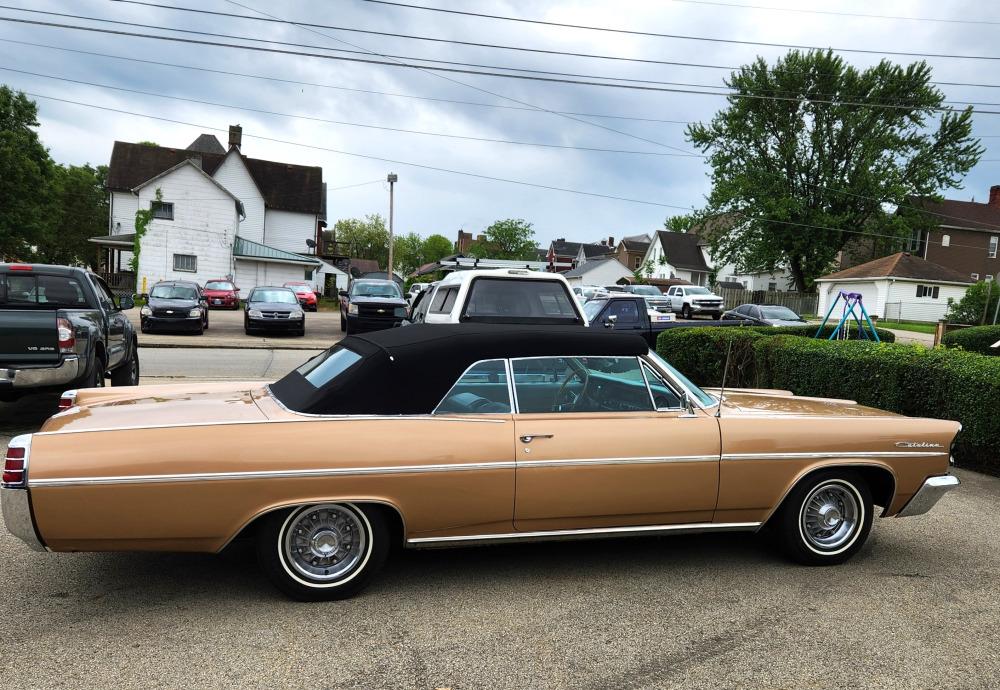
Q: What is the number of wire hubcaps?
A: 2